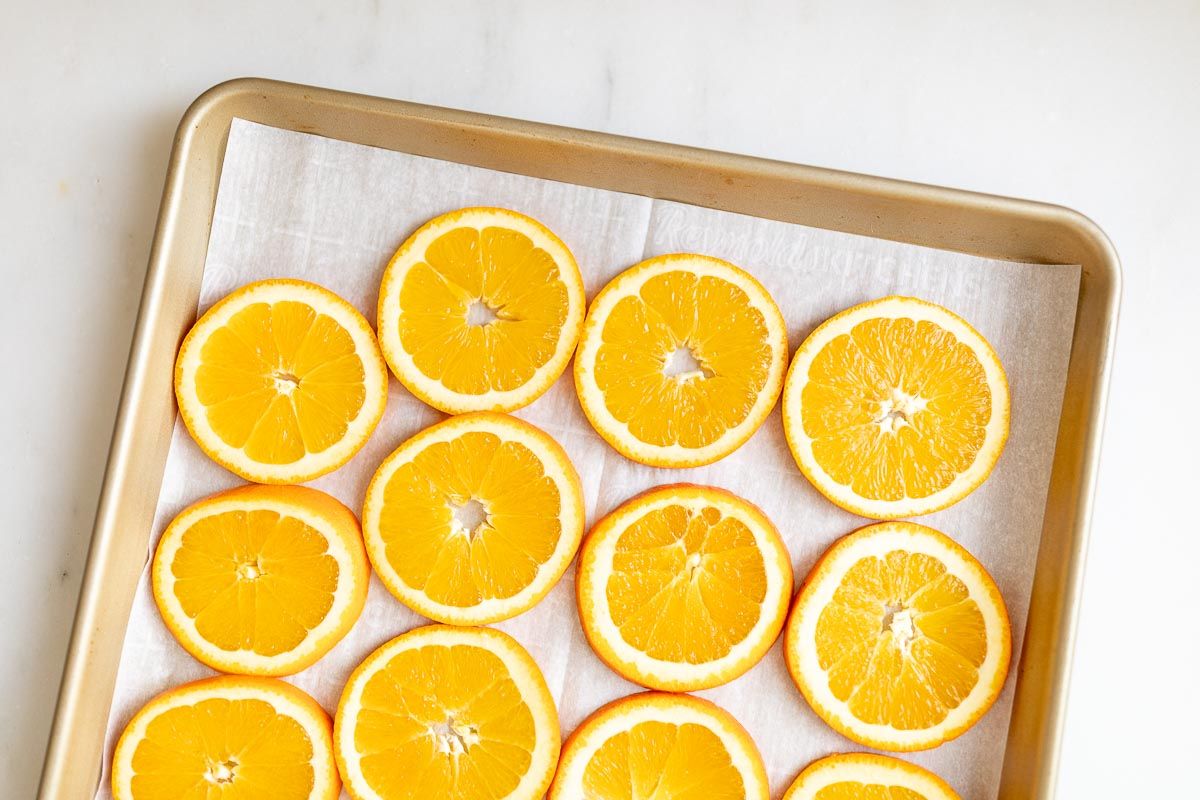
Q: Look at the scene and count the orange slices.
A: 12